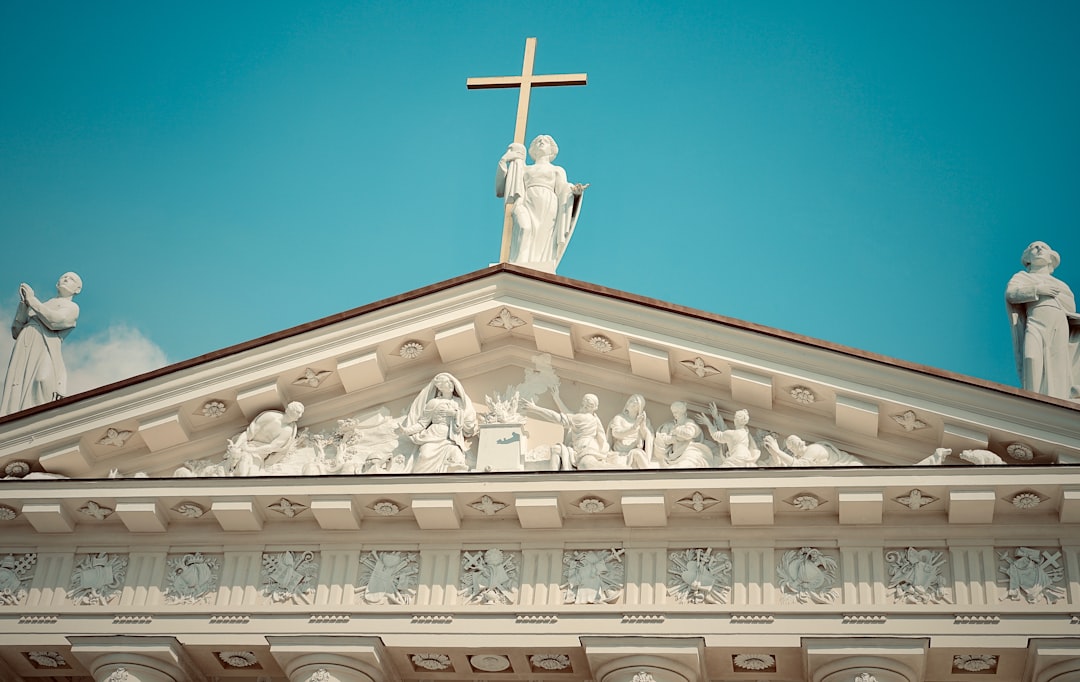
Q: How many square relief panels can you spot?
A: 11